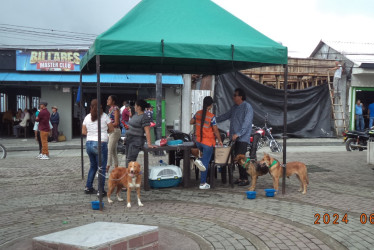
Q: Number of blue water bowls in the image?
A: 3